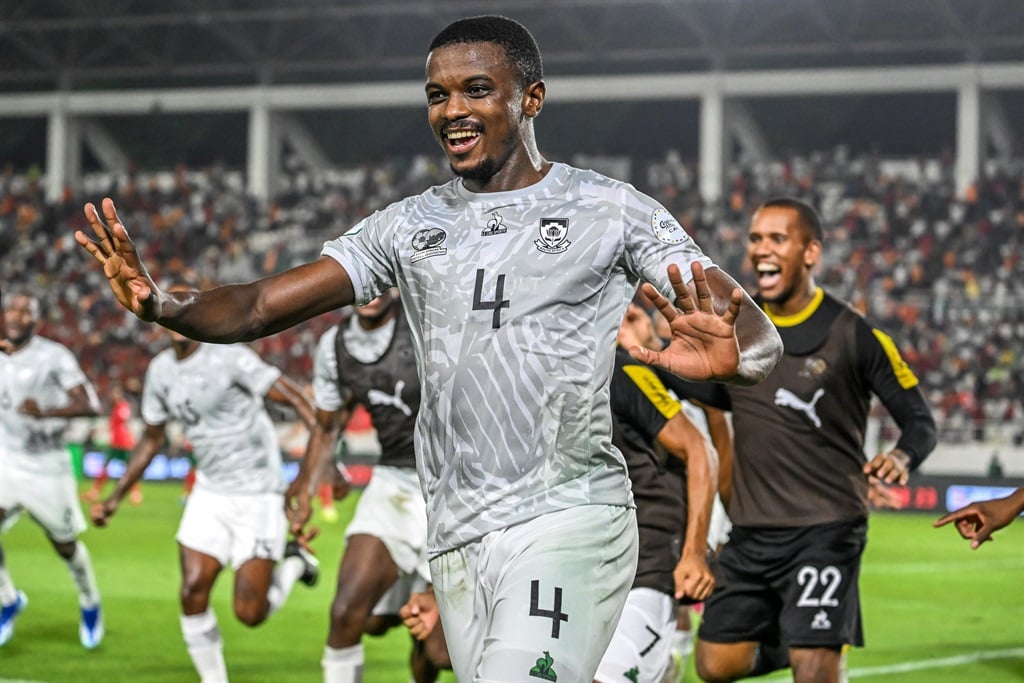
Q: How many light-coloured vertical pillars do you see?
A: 4